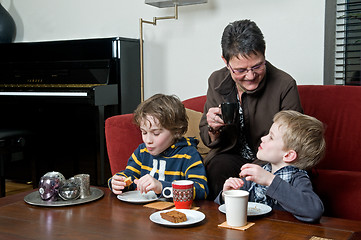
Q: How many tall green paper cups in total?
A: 0